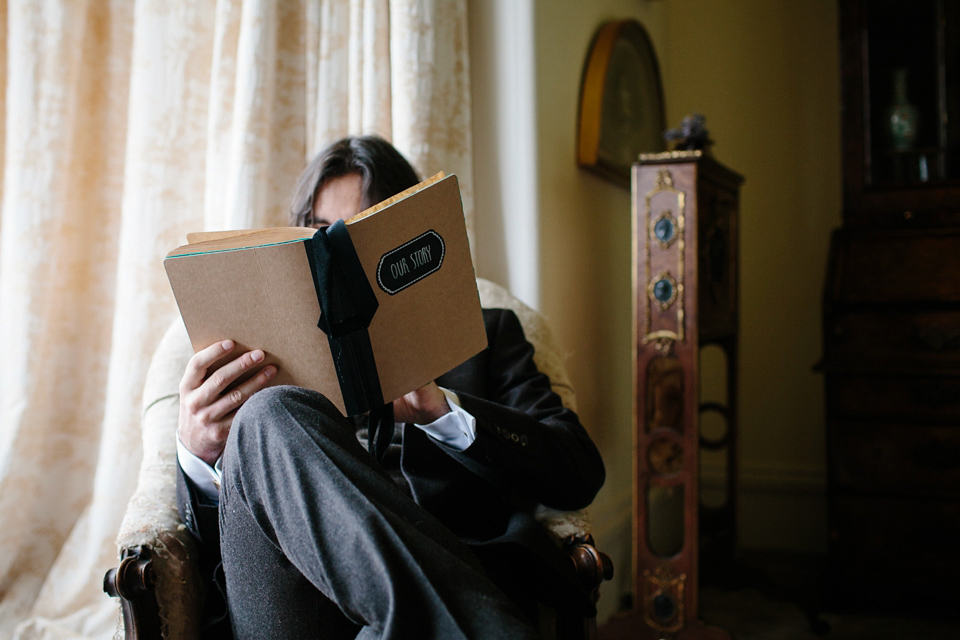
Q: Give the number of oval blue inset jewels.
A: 3